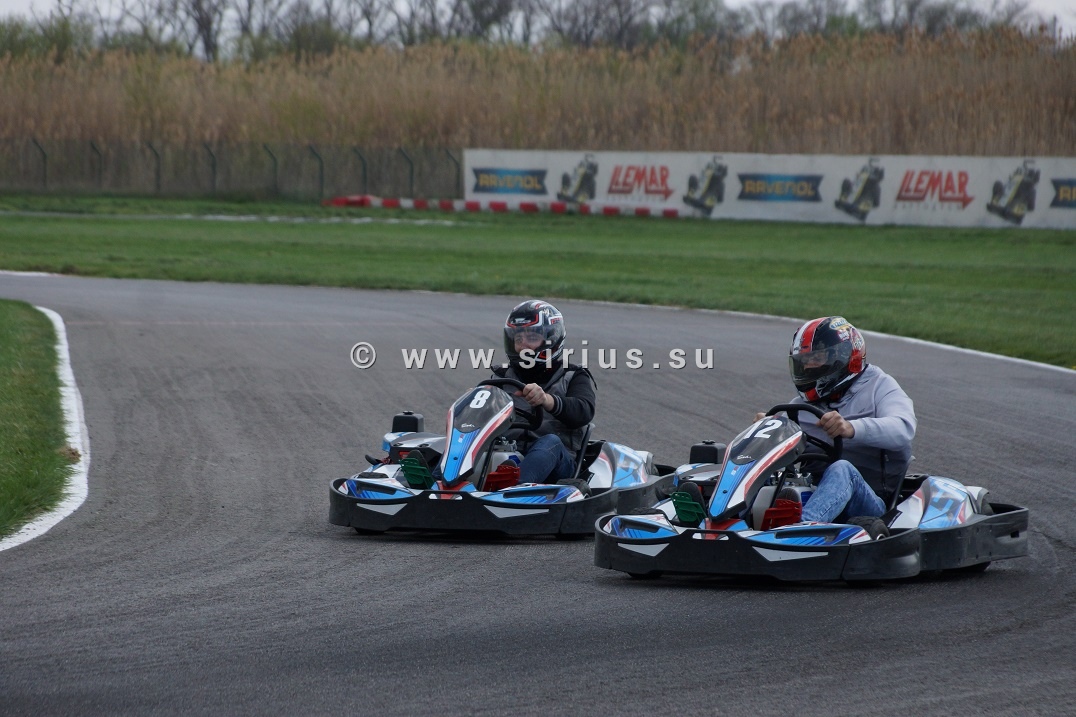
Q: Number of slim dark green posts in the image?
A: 9